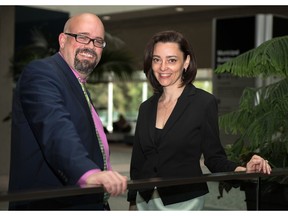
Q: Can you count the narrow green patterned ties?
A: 1